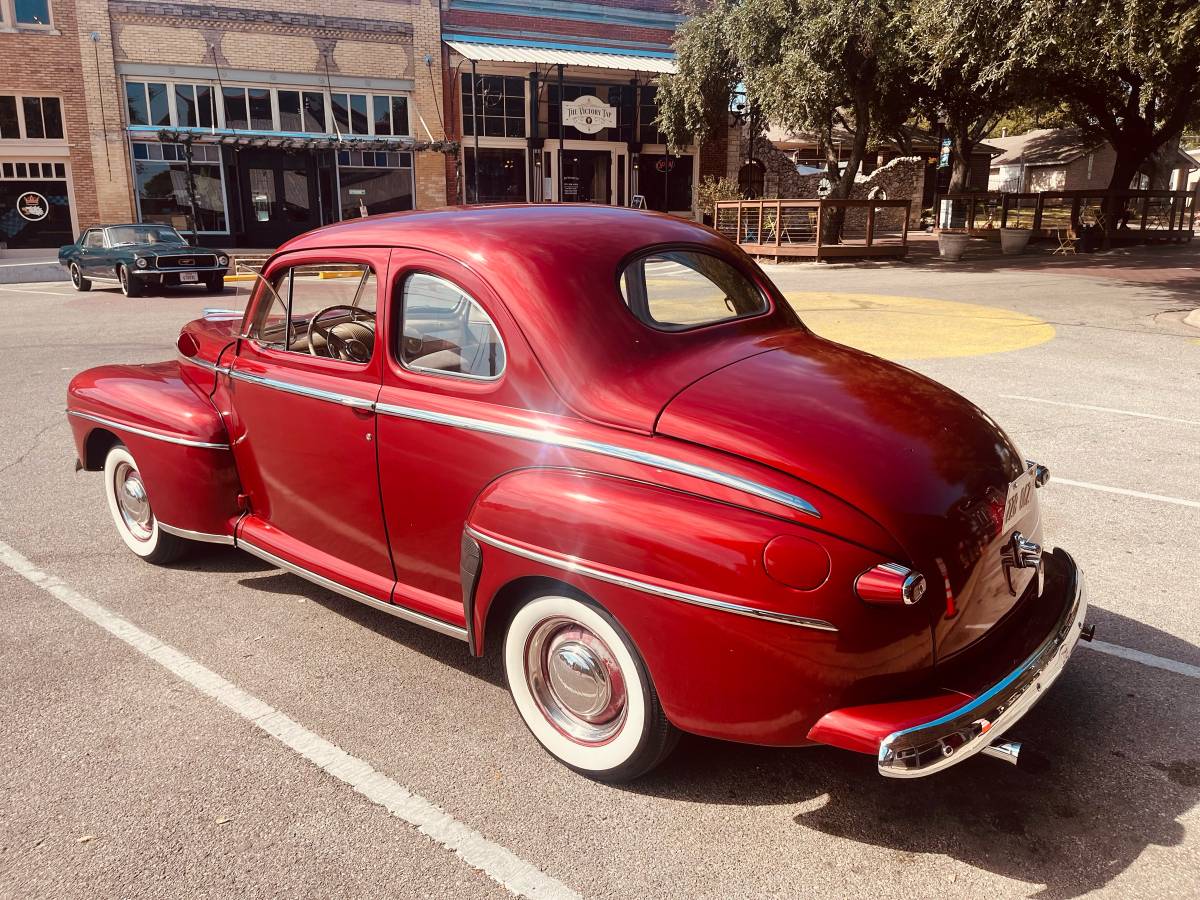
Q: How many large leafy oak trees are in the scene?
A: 3